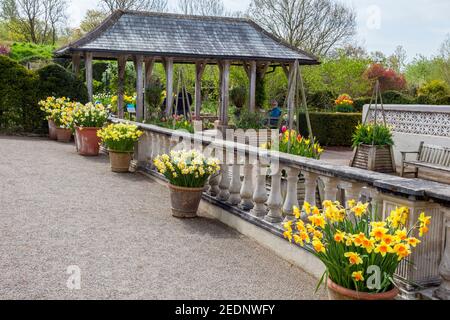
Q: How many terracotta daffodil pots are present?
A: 6